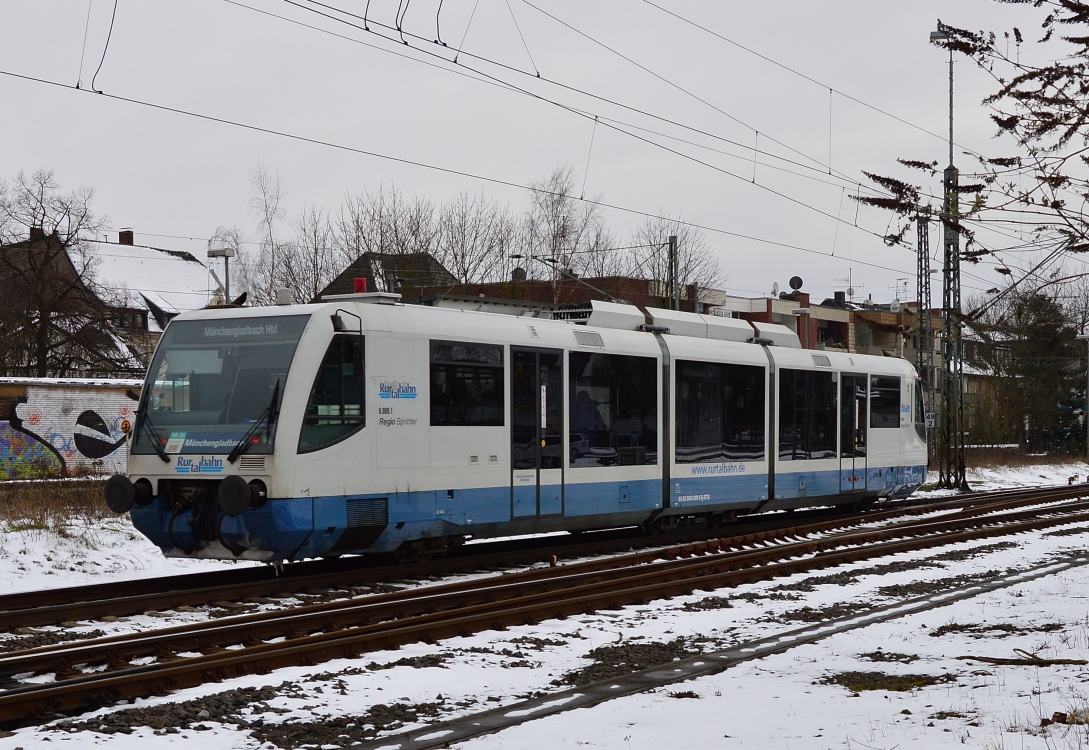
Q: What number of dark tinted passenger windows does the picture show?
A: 5